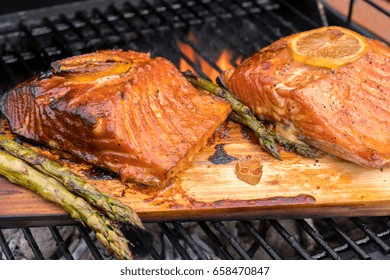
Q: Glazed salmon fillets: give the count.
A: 2